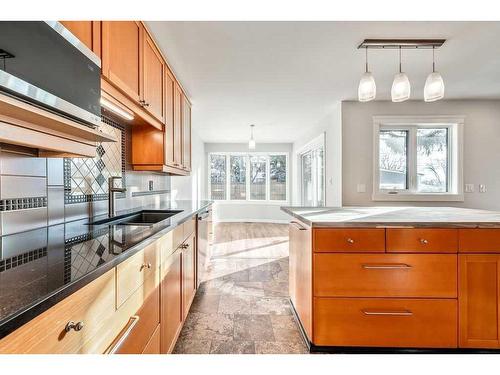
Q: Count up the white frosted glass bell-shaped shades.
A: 3